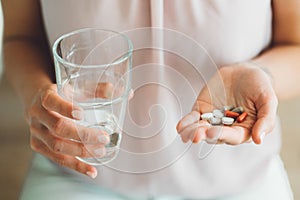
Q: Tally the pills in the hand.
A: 8